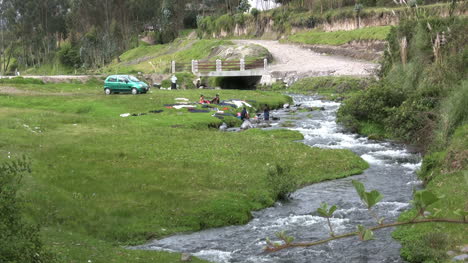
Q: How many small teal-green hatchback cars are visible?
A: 1